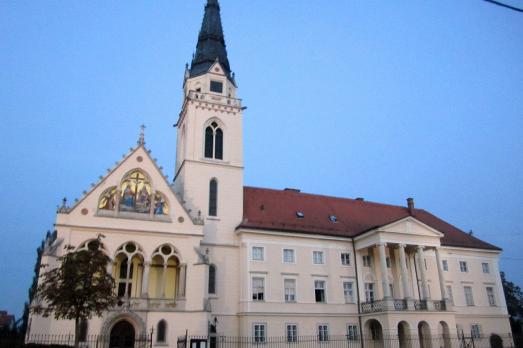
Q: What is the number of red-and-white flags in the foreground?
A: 0